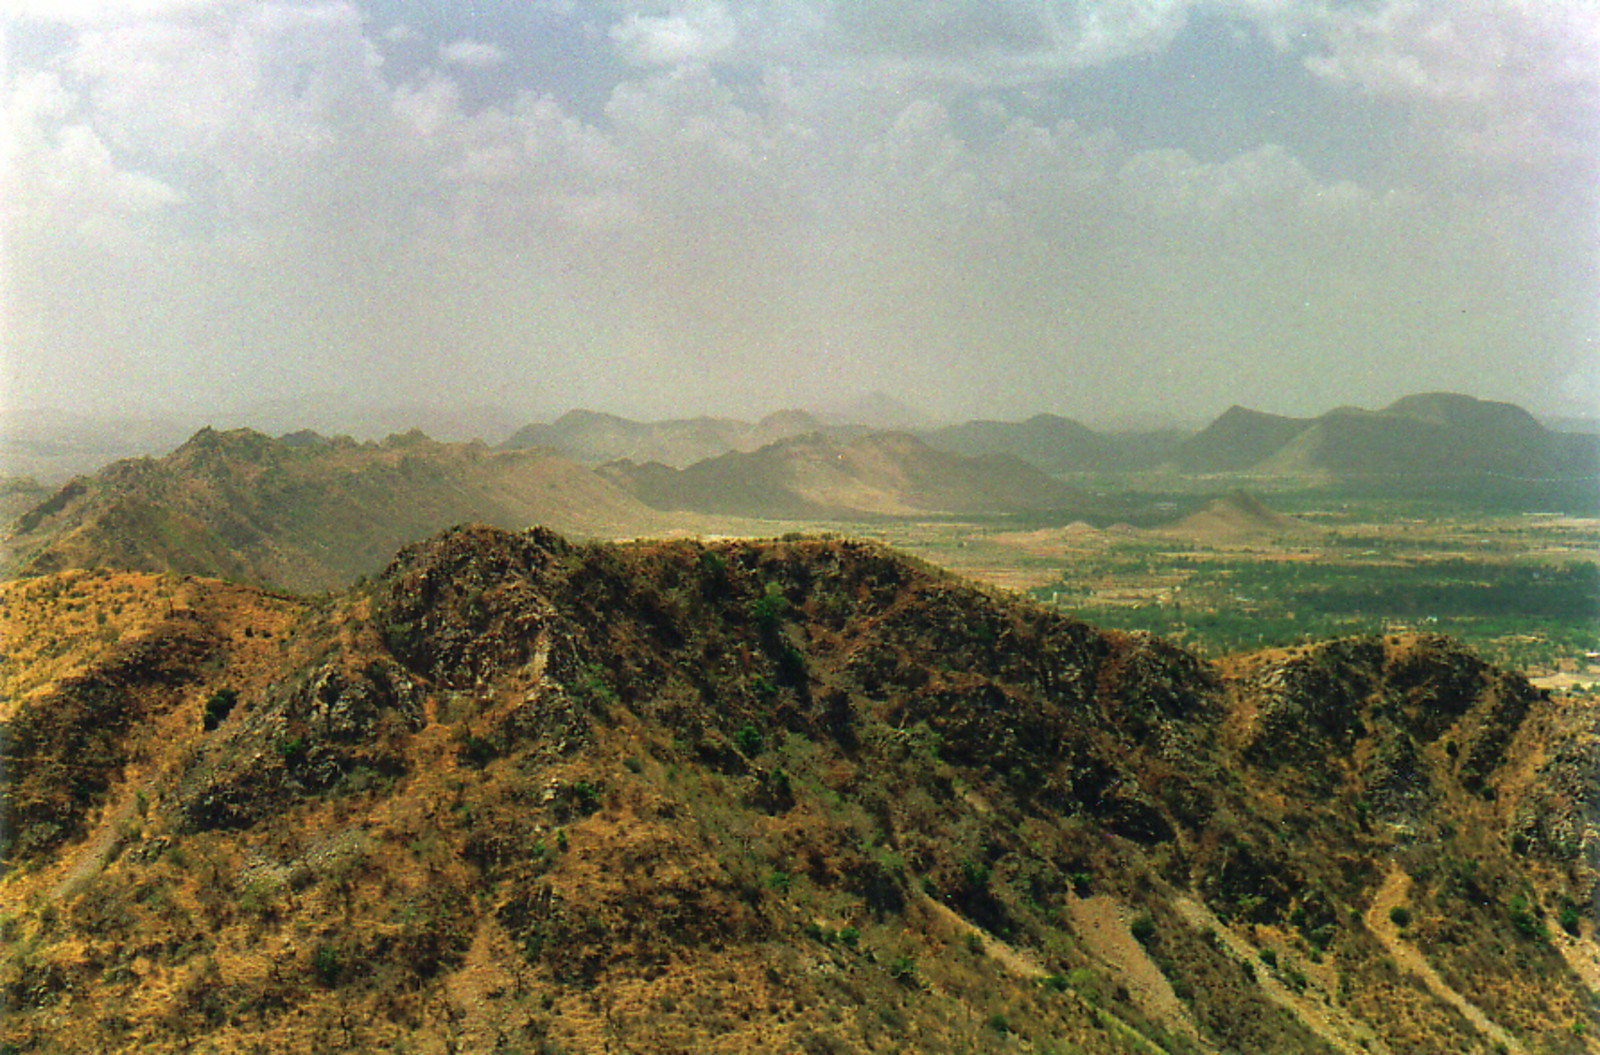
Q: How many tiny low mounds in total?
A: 2